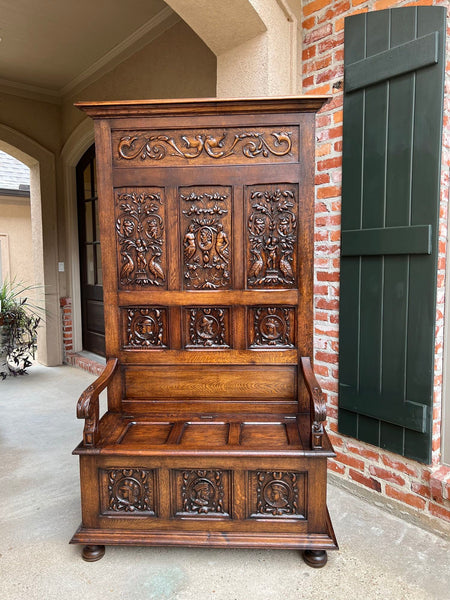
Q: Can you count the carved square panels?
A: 6